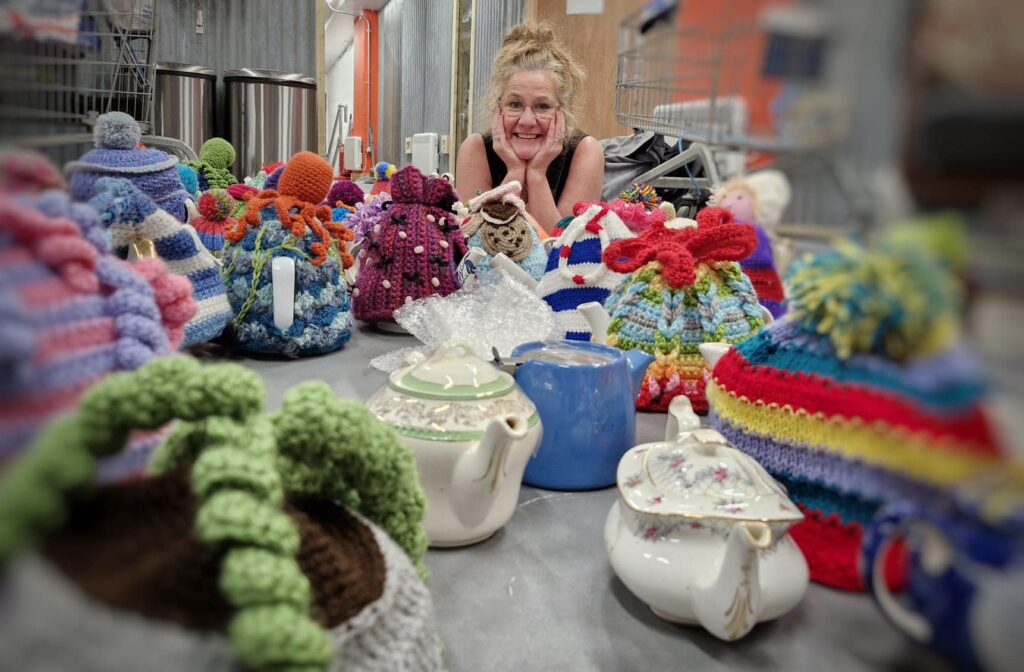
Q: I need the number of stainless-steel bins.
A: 2